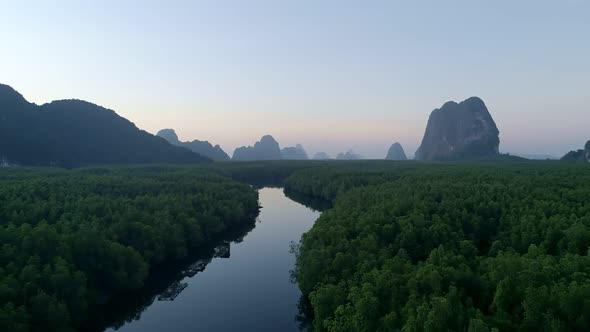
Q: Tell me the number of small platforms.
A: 3